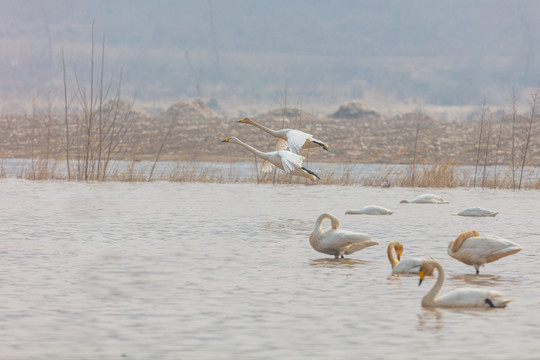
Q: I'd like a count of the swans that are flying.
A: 2